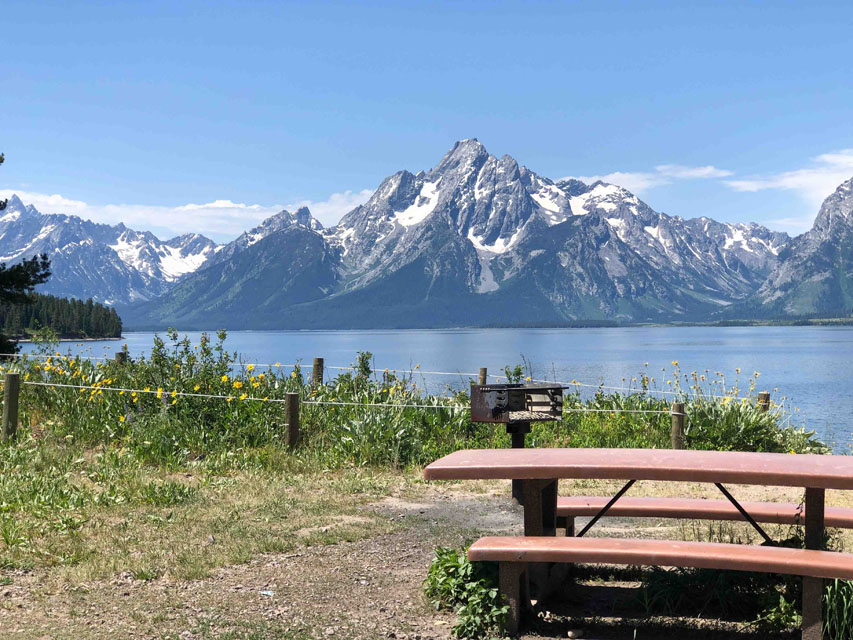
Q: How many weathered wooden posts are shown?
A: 7